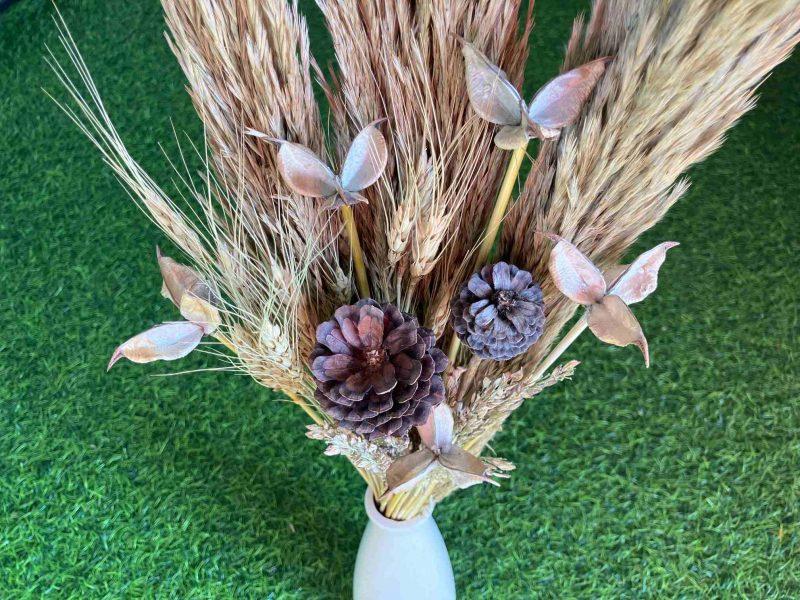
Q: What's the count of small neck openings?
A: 1